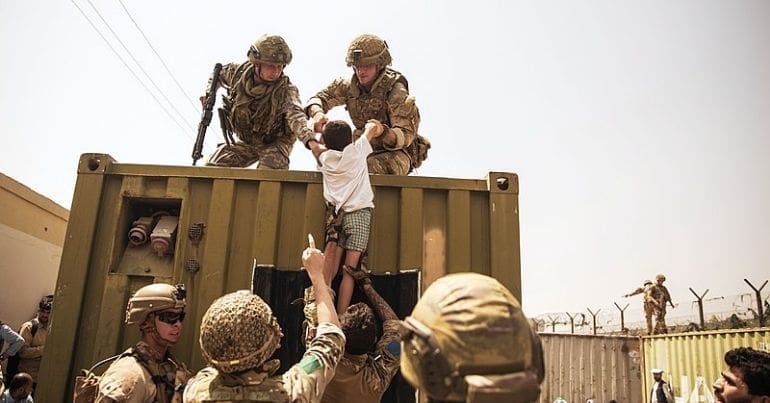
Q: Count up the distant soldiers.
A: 2